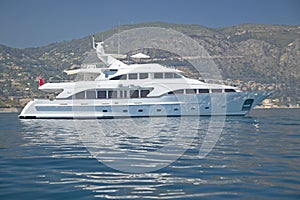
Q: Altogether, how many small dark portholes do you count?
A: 8